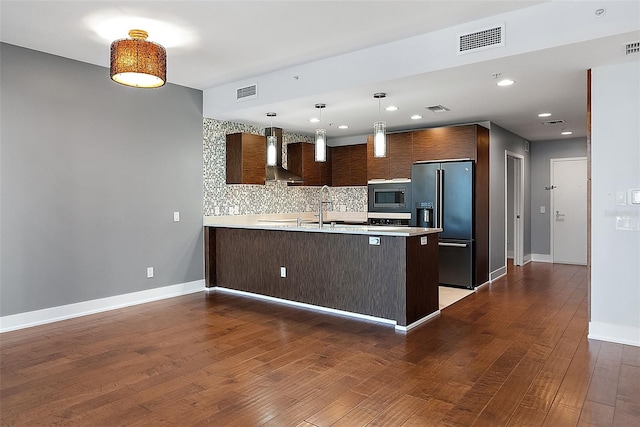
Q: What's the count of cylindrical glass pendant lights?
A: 3